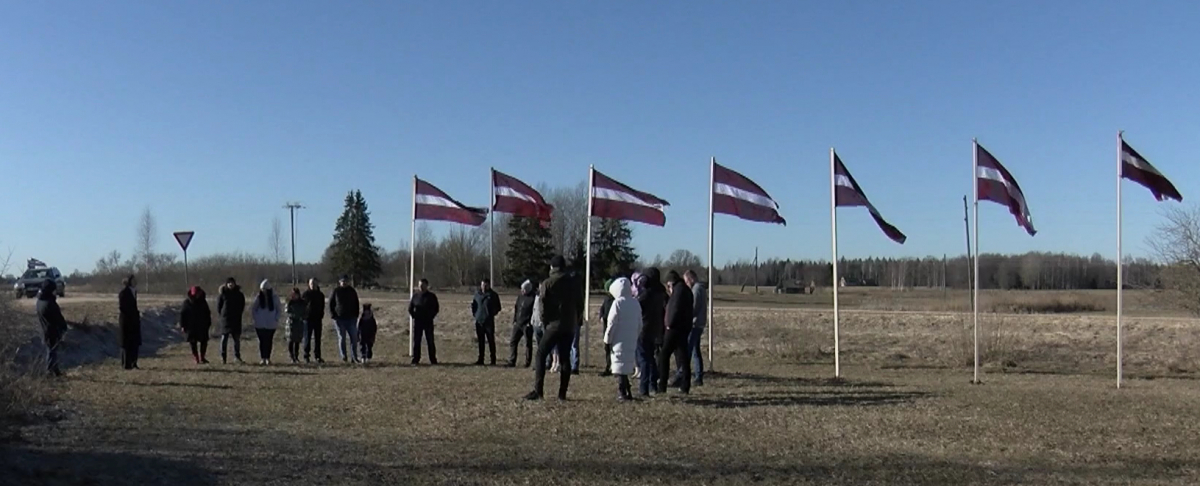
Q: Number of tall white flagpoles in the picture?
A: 7